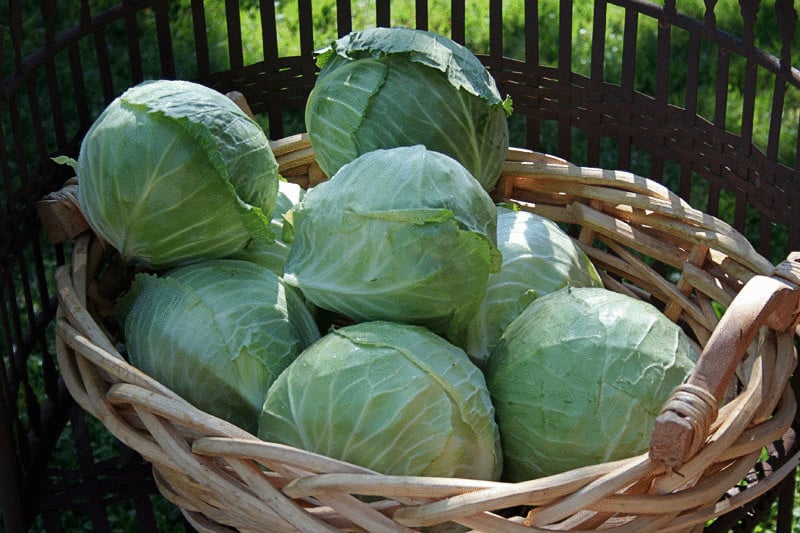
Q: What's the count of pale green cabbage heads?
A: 8